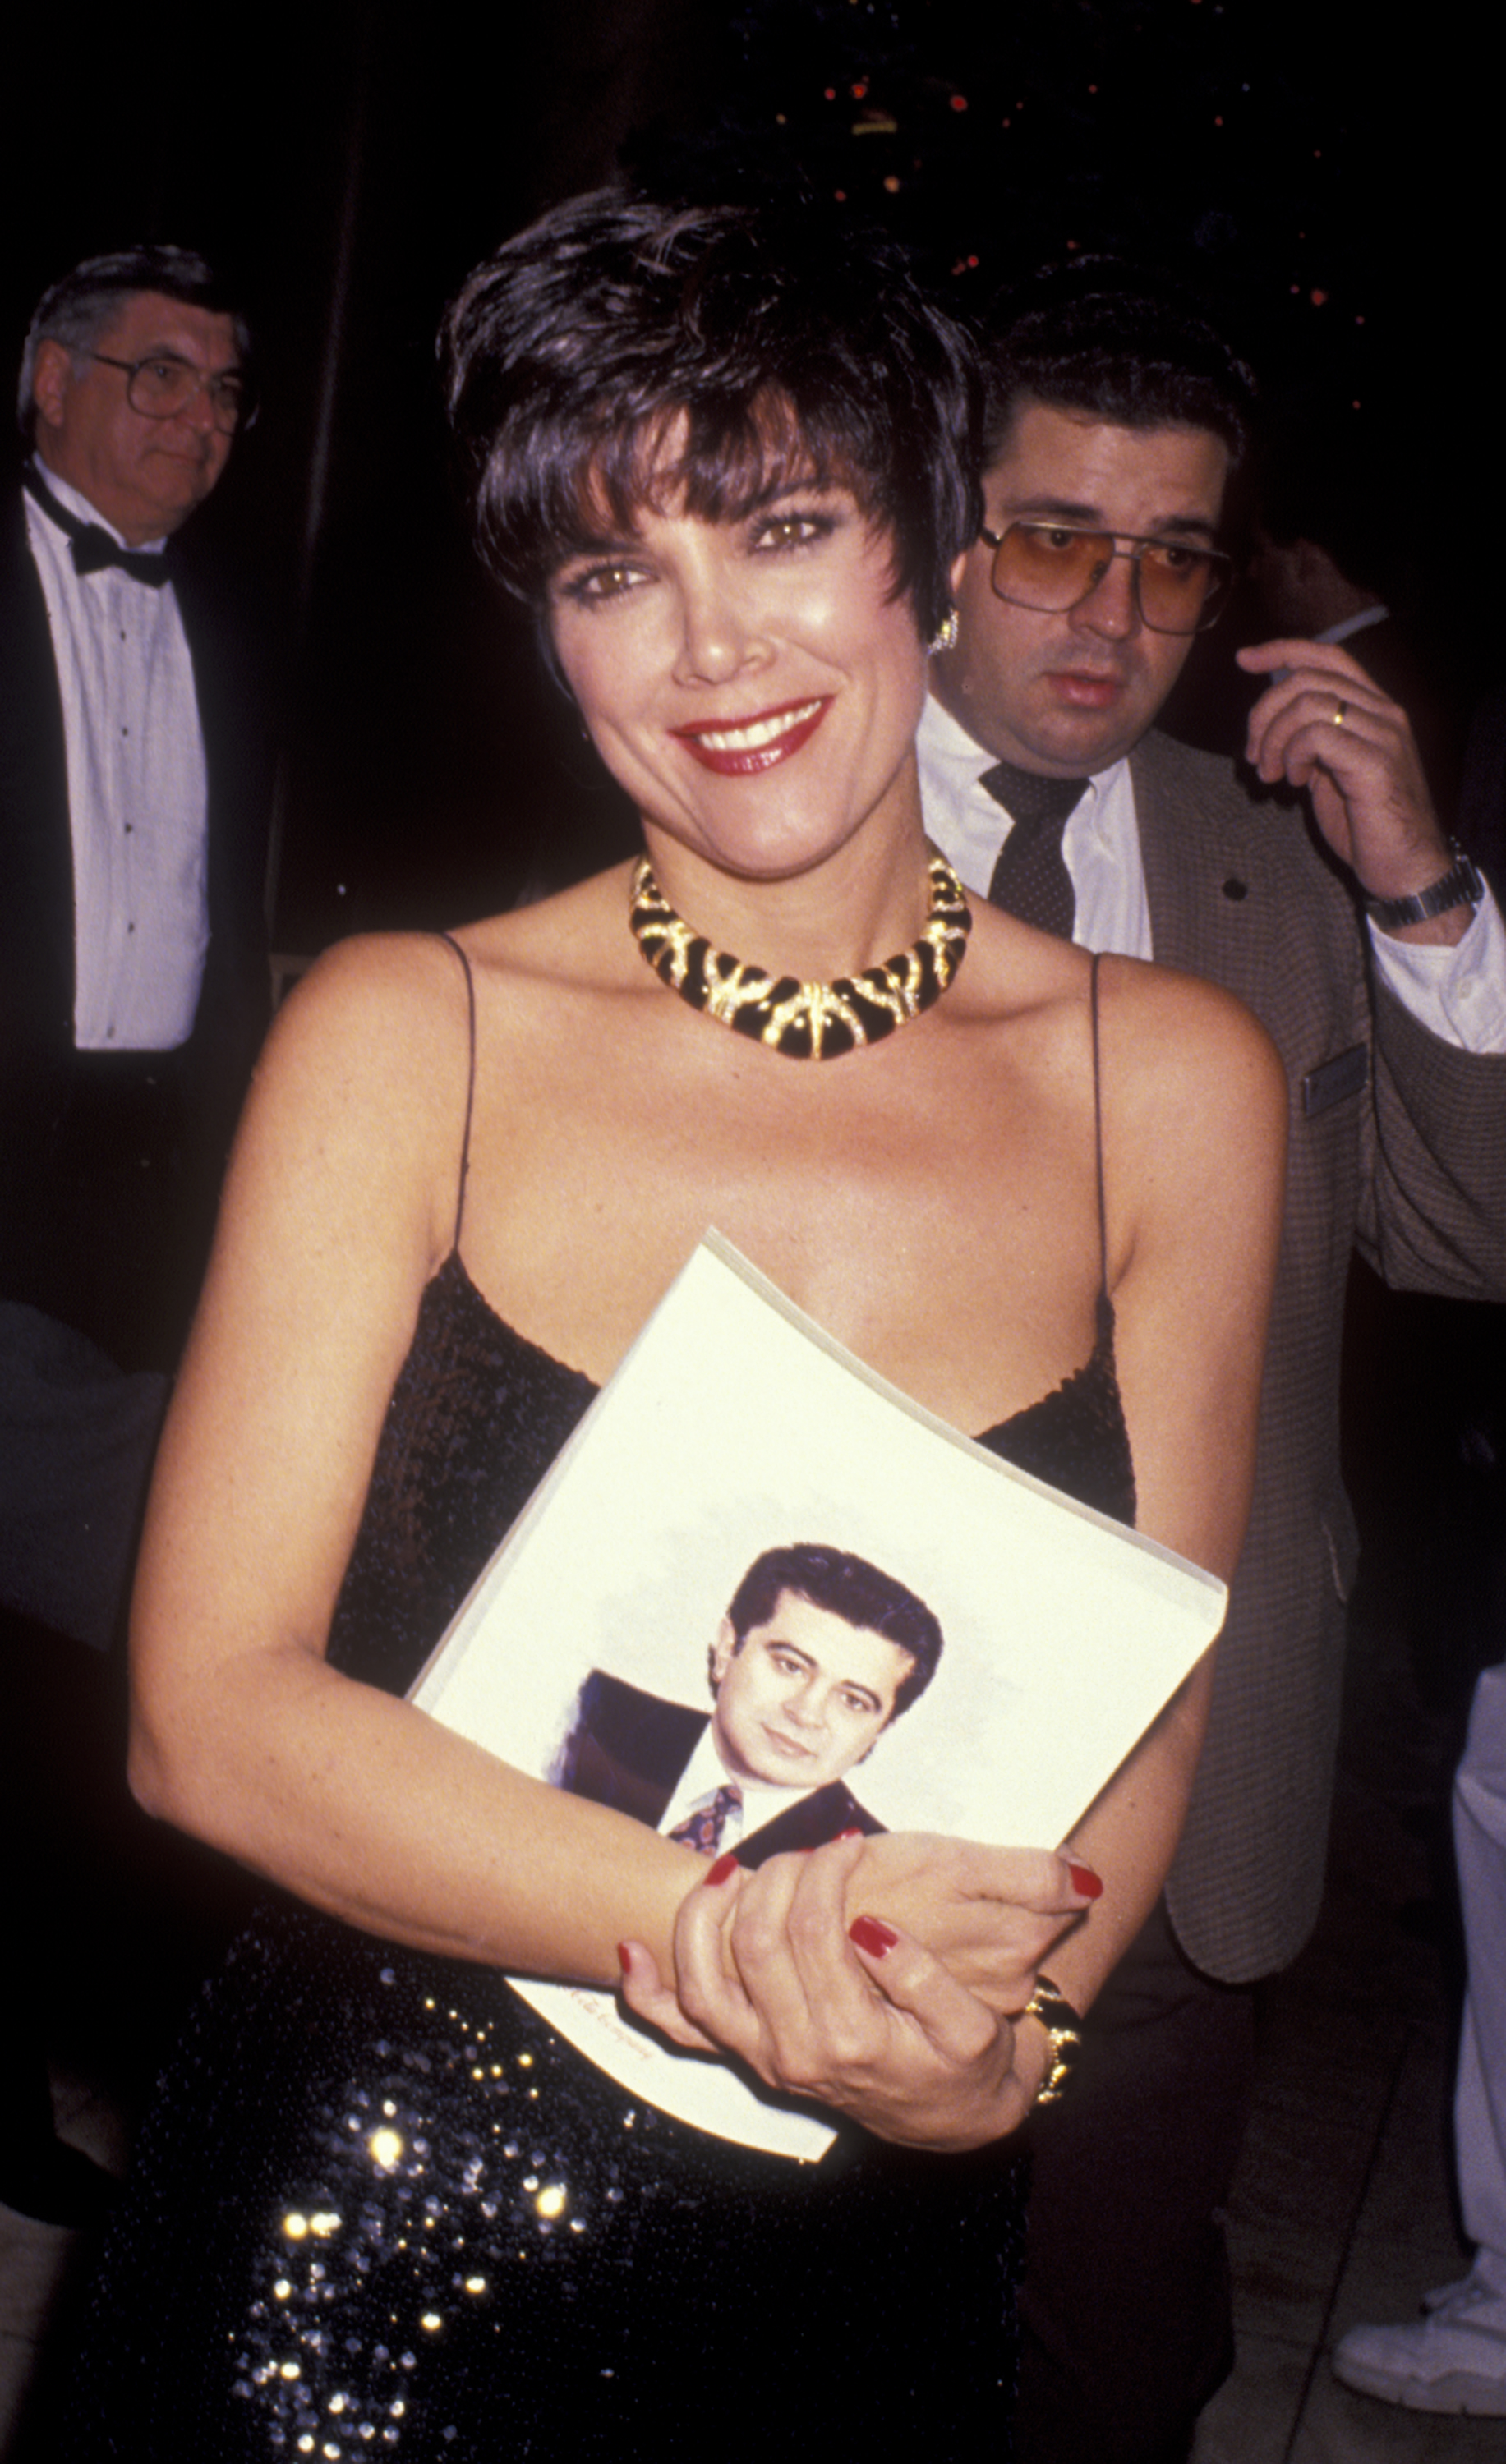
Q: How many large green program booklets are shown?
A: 0